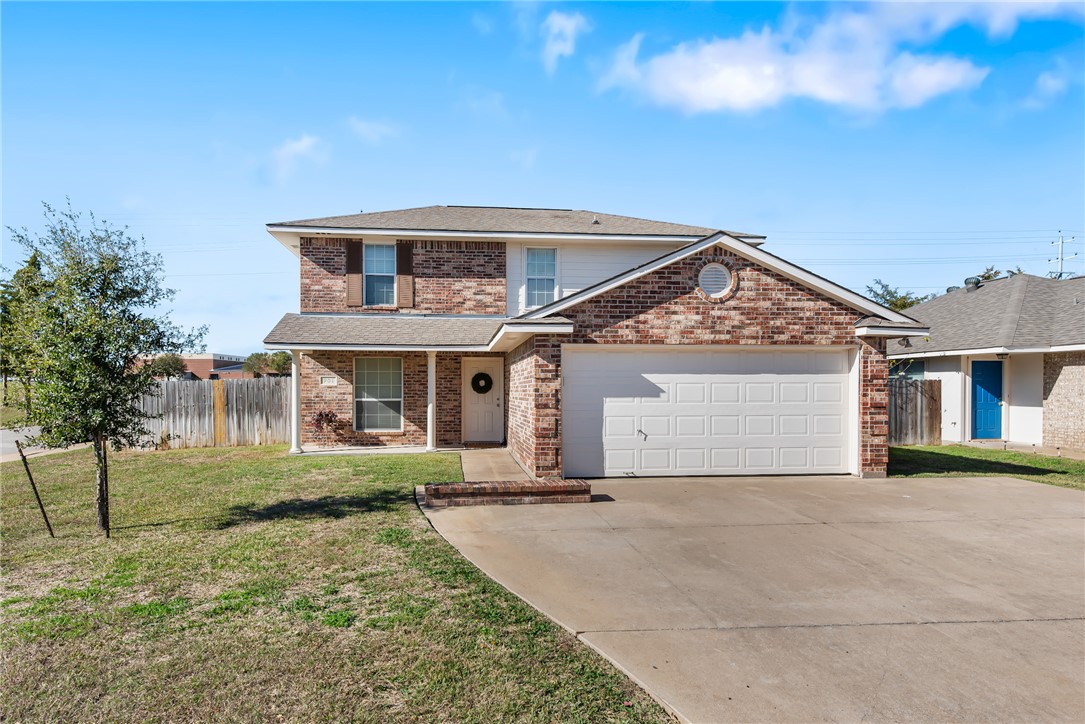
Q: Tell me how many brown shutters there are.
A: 2